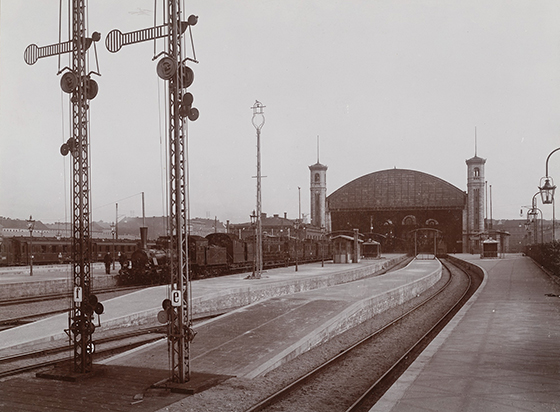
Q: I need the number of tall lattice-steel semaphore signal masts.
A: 2